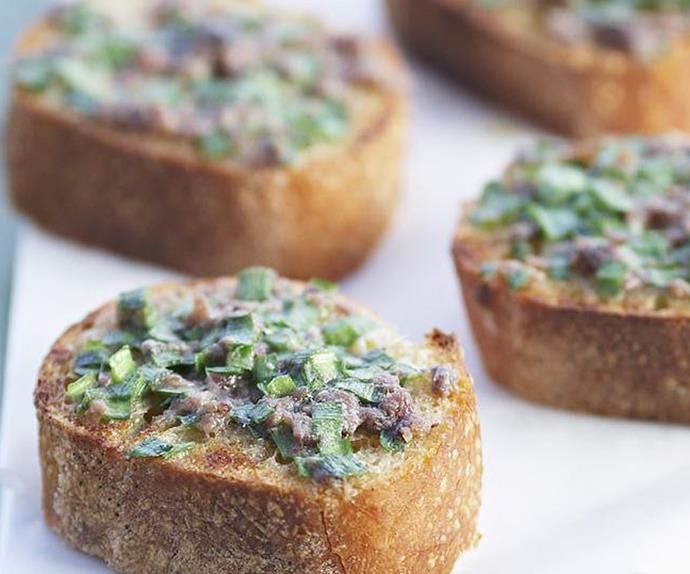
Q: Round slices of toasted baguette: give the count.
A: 4